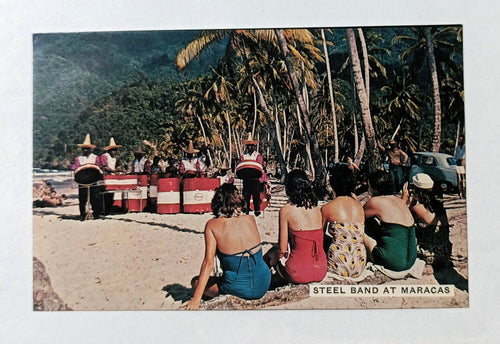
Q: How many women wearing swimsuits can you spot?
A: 4